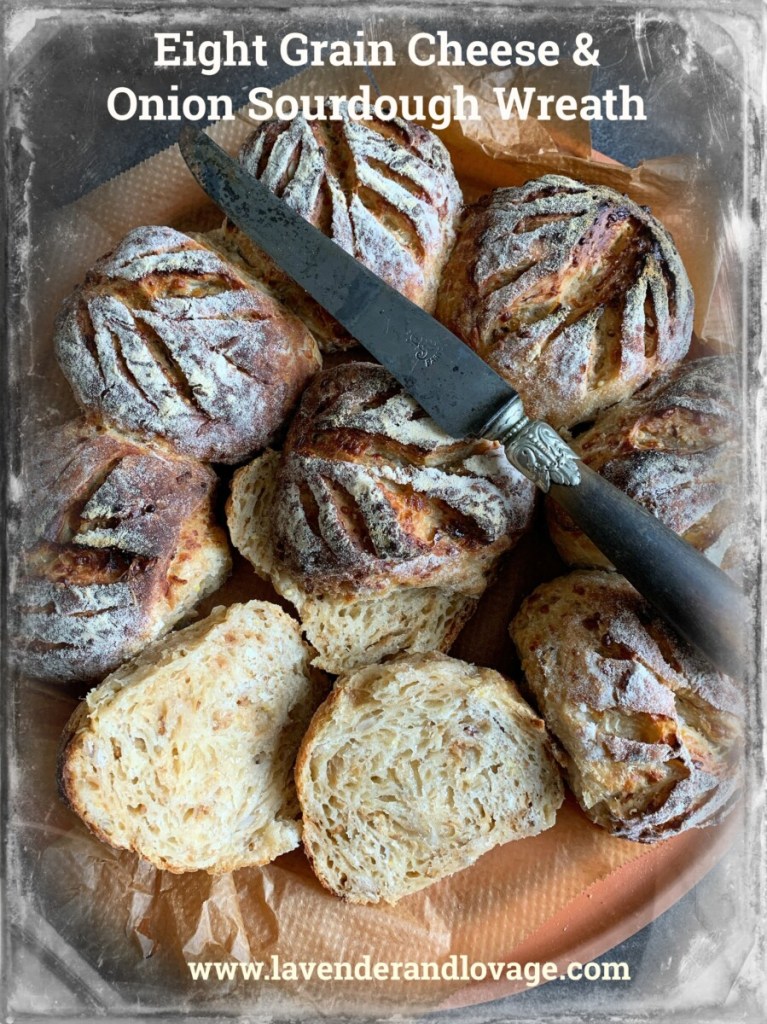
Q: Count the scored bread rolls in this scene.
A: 7